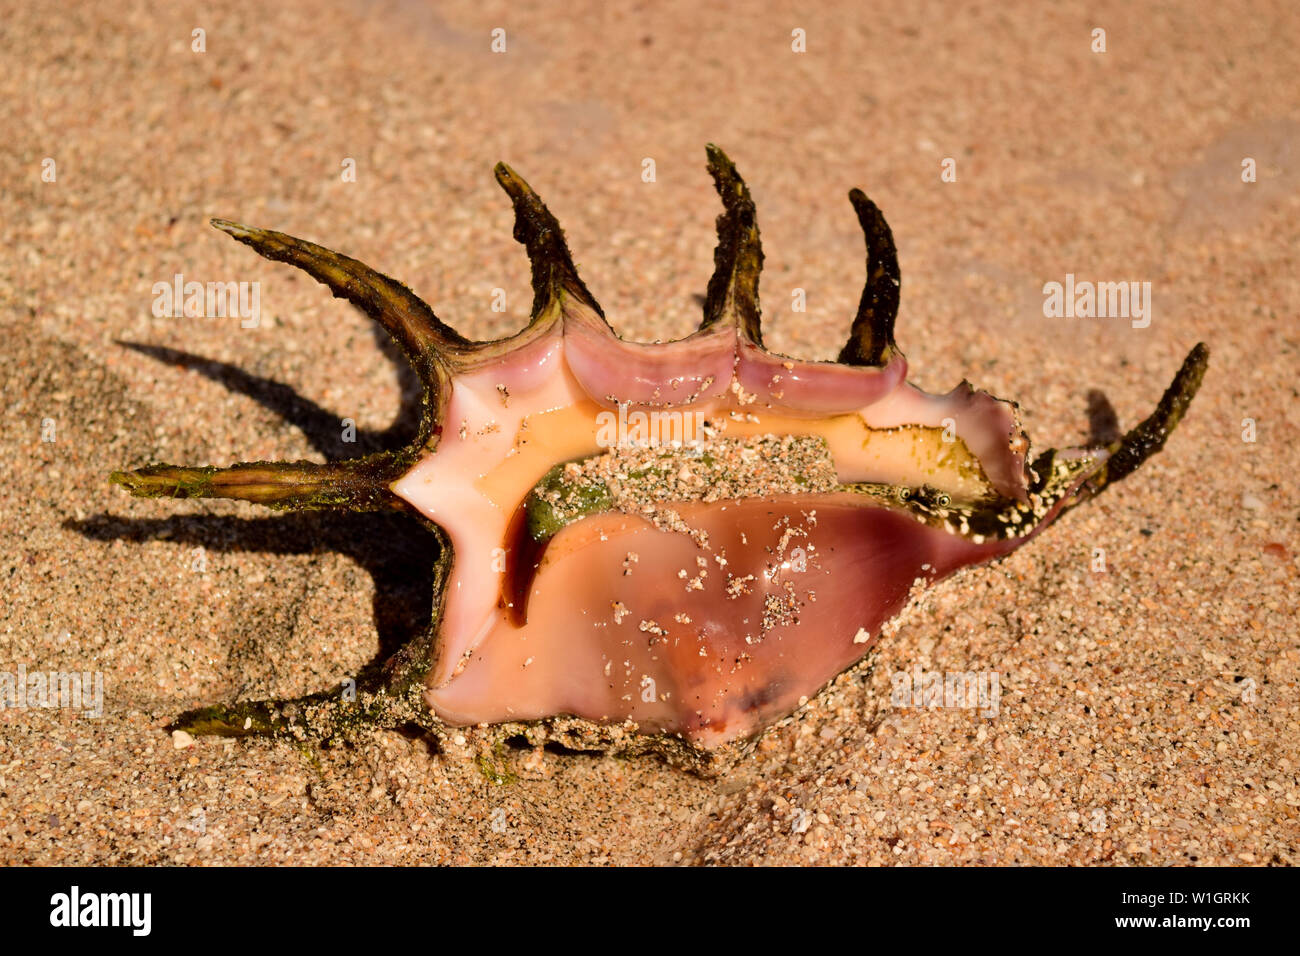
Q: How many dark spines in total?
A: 7